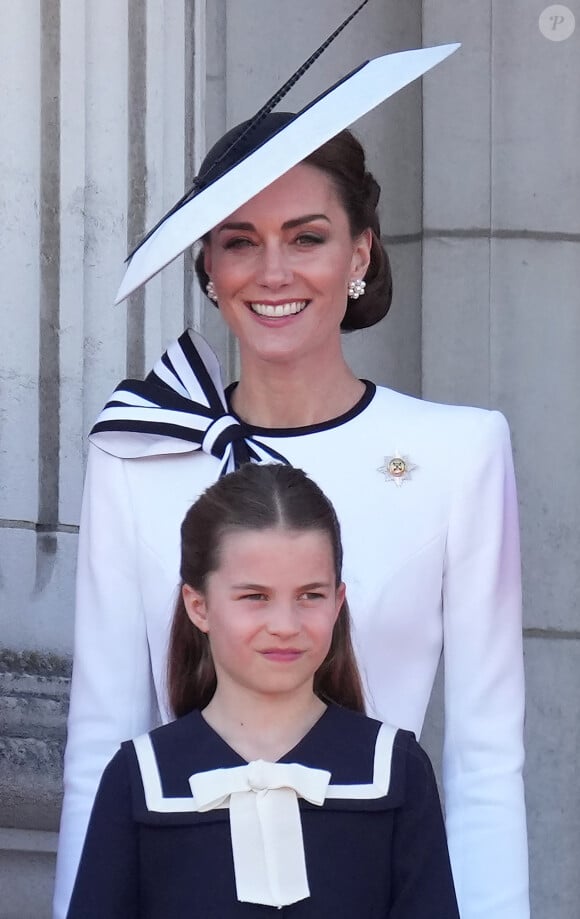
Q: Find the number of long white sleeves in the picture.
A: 2